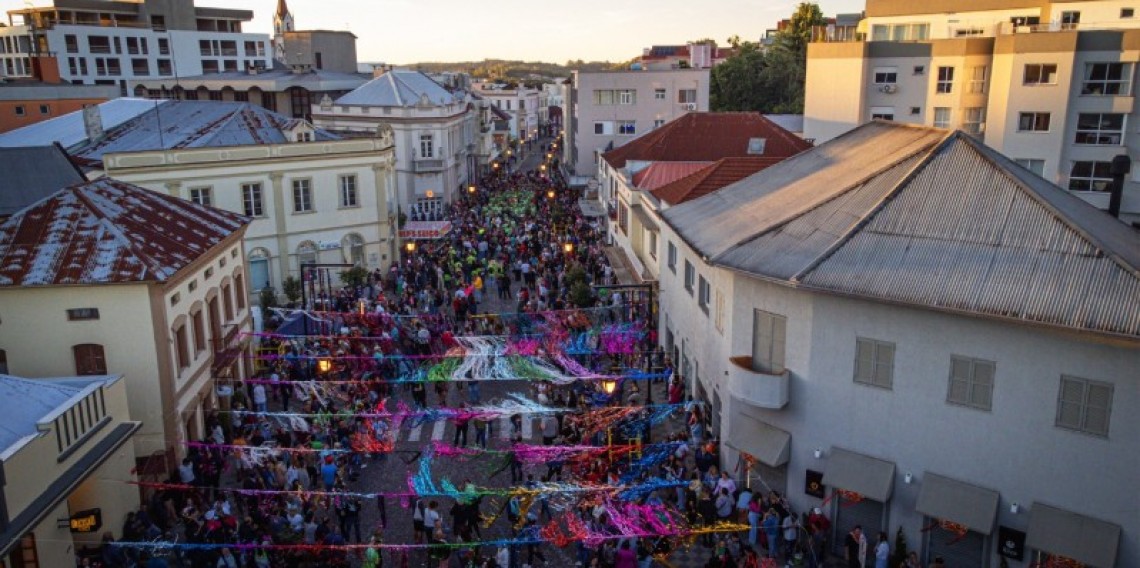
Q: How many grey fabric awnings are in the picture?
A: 4